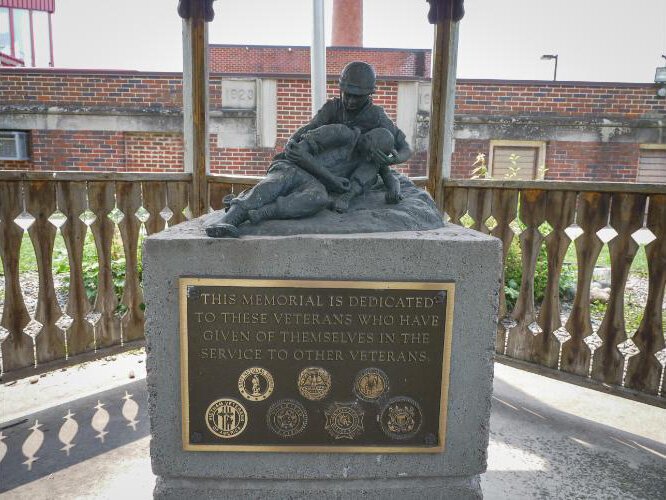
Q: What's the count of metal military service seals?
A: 7